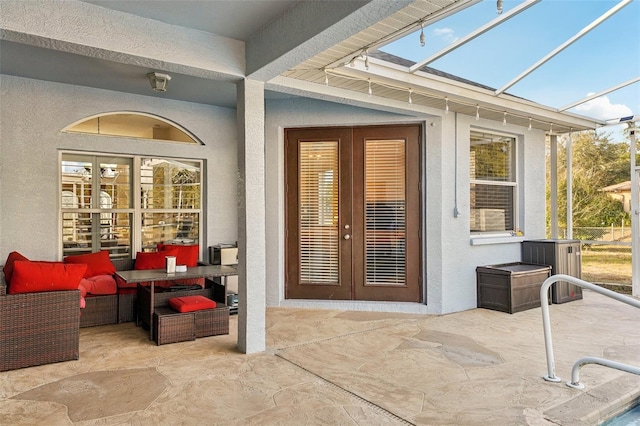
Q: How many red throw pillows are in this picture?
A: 5